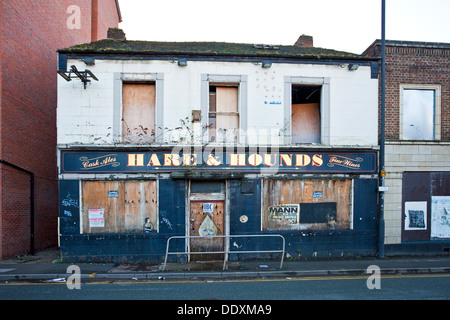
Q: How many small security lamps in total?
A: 4